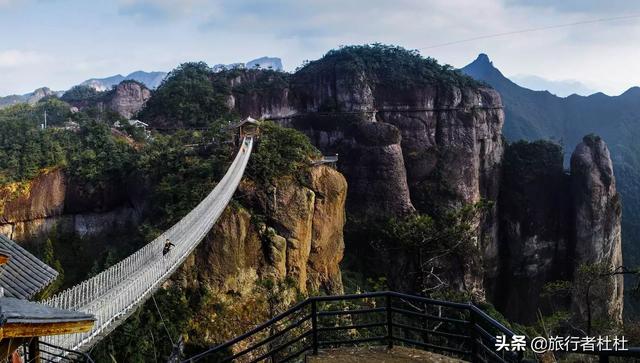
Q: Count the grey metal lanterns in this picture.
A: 0